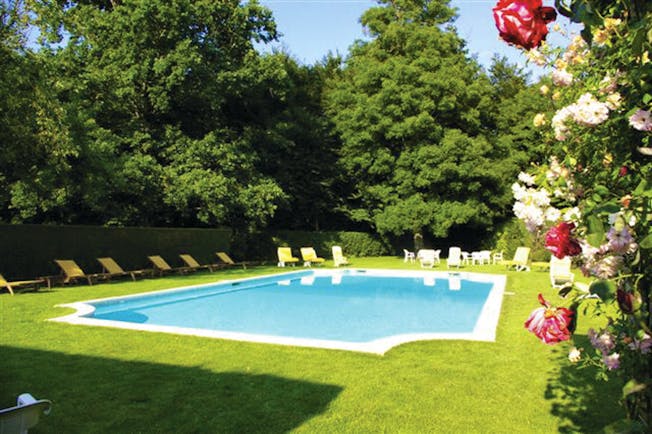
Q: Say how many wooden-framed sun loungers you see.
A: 6